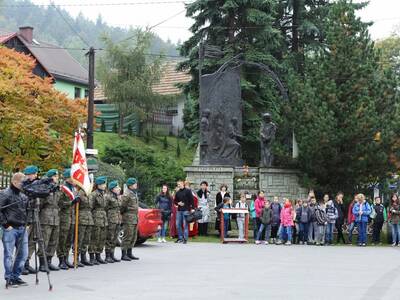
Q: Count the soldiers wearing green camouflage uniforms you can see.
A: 7